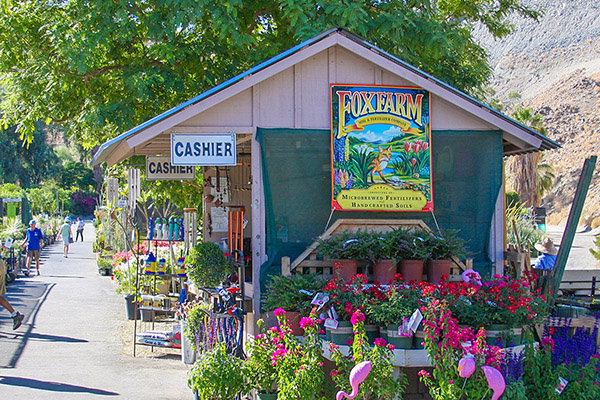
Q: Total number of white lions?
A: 0